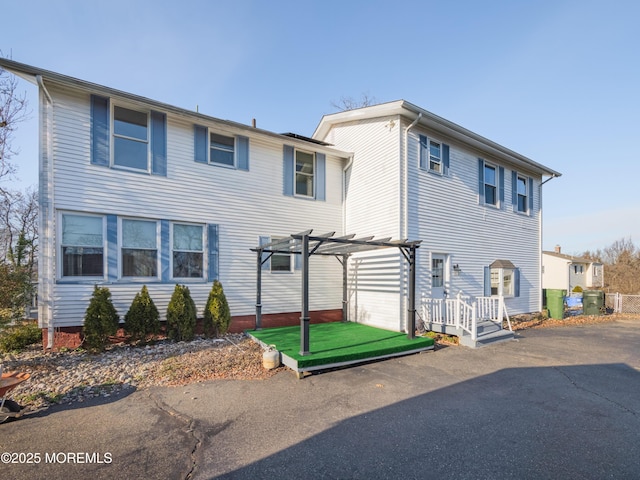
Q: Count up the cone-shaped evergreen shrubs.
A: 4